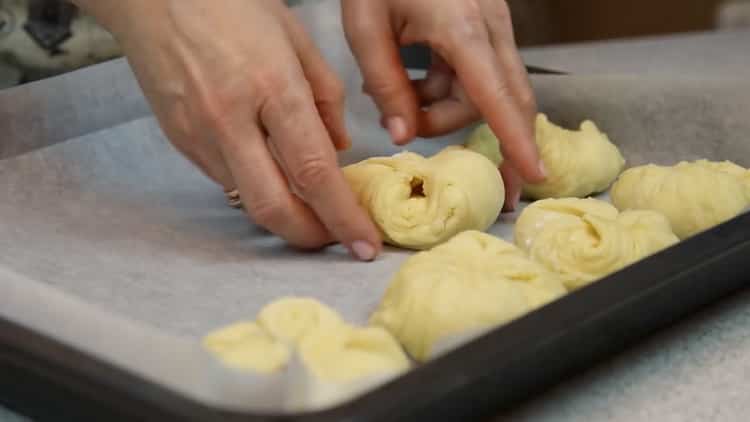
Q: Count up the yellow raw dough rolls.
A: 6